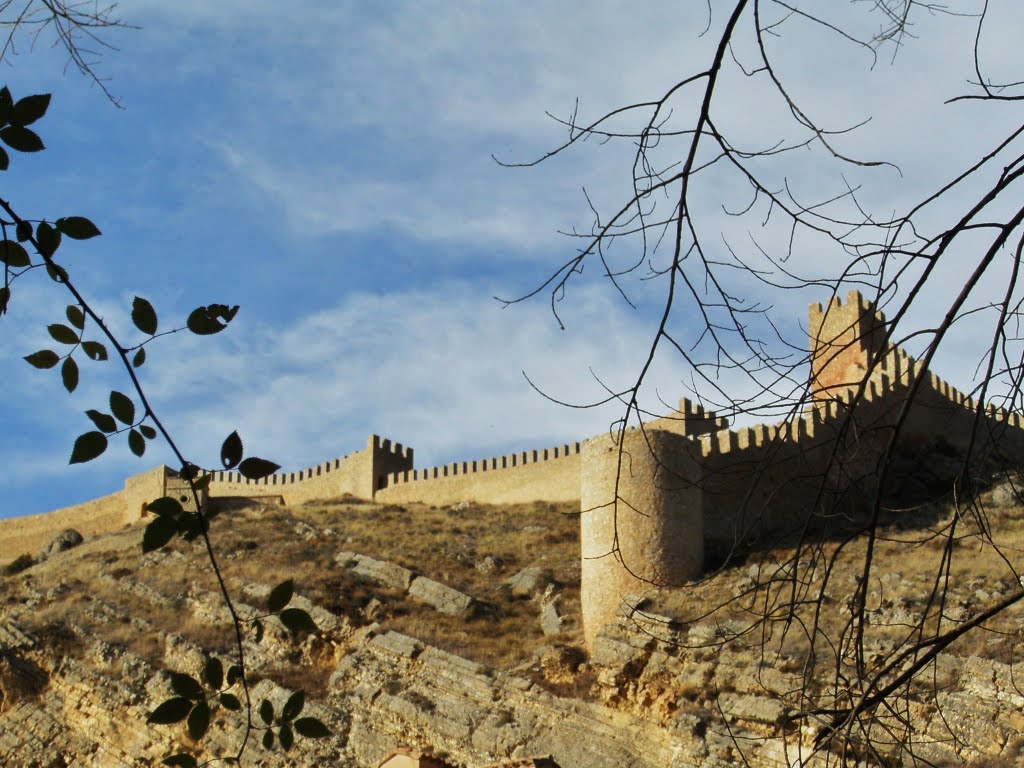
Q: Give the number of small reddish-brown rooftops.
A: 2